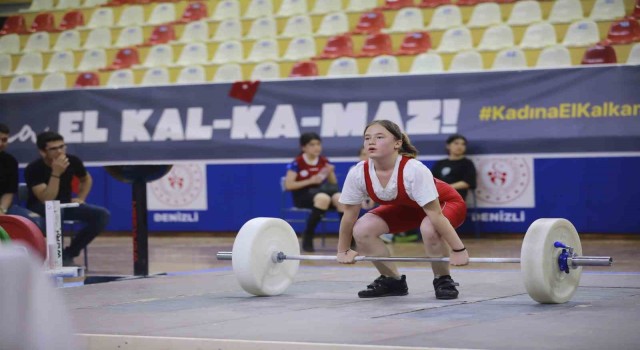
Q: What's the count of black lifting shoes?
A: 2